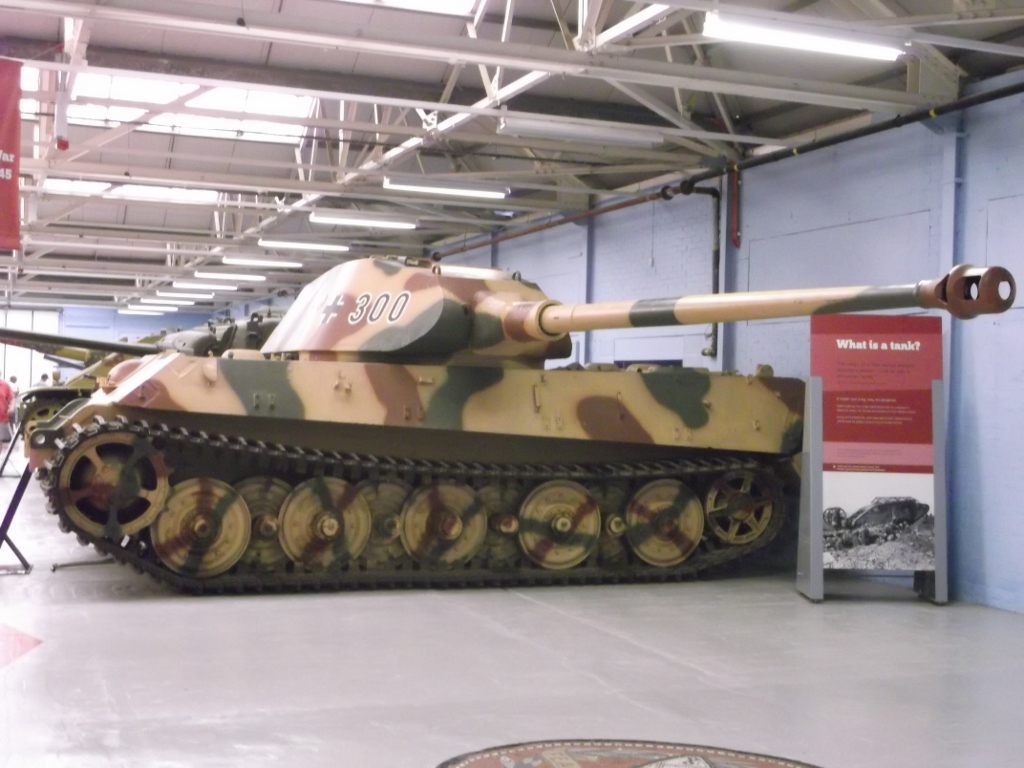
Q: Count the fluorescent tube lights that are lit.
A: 11